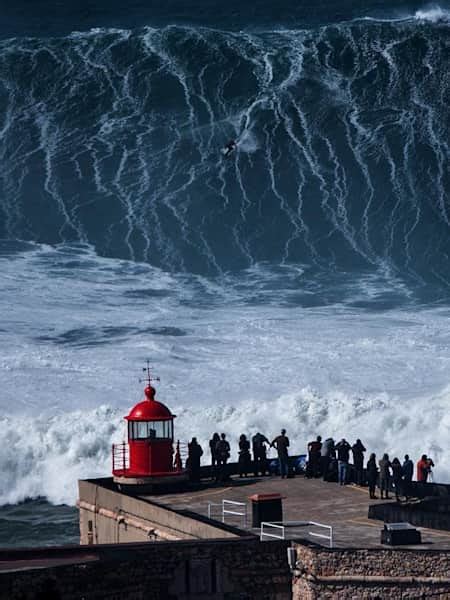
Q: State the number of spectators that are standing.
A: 15